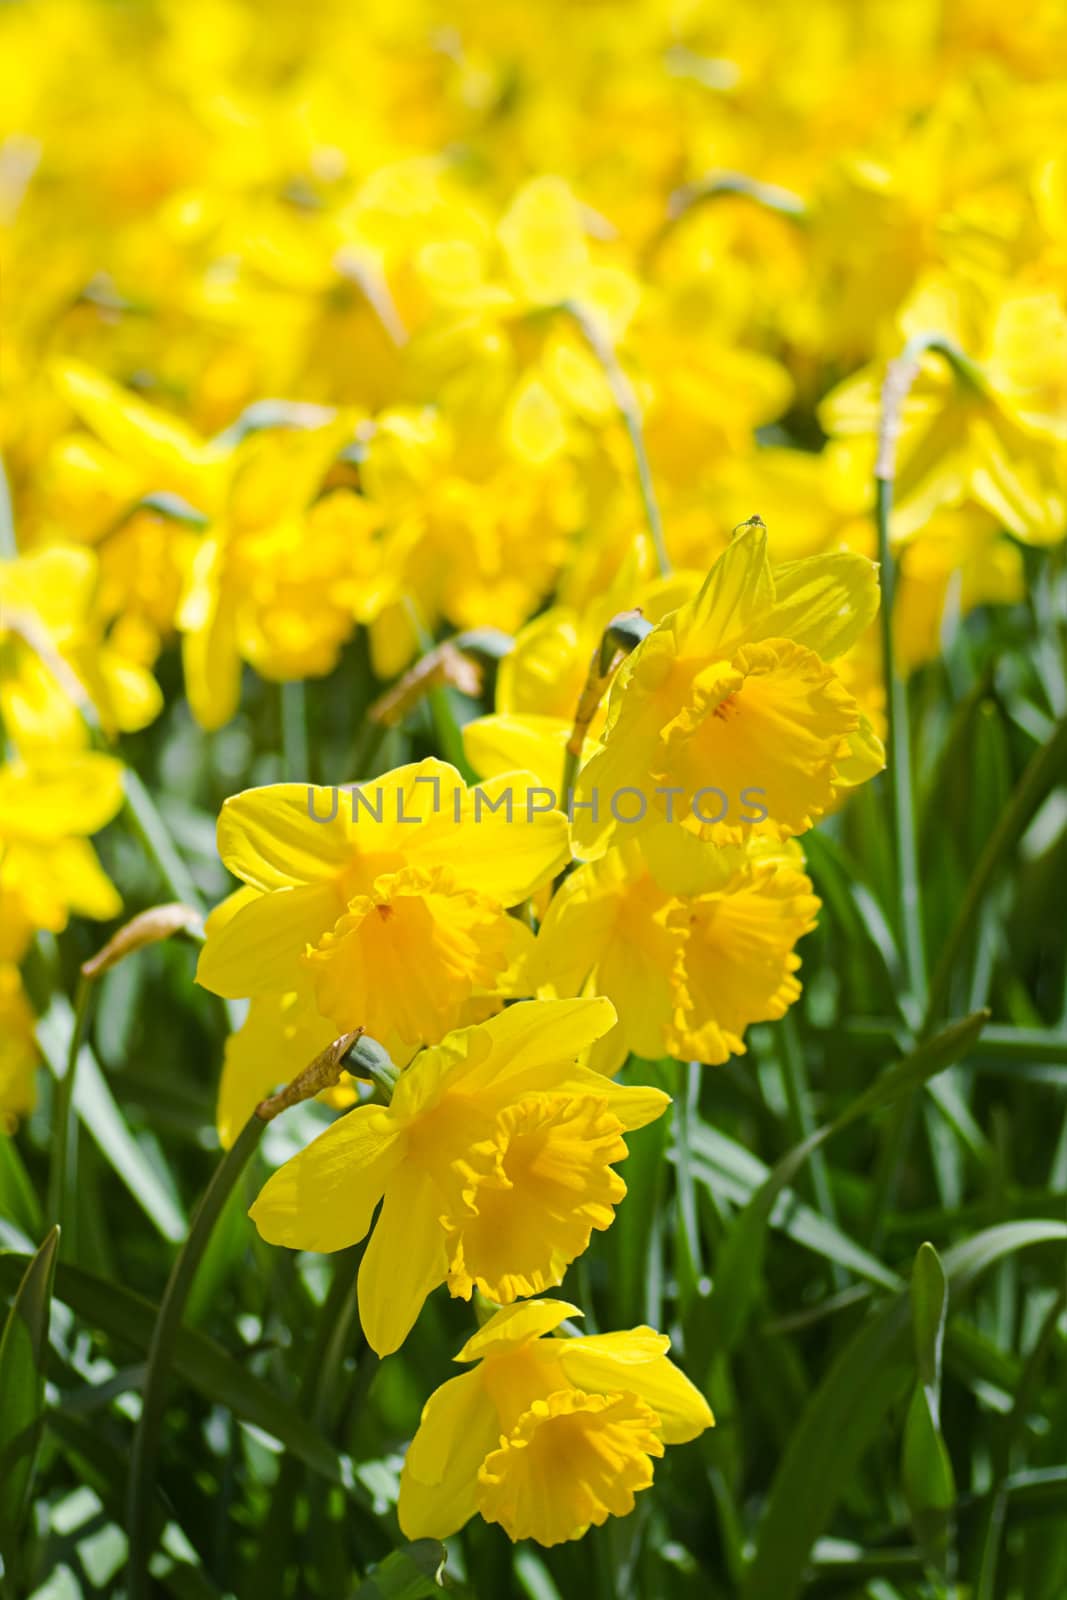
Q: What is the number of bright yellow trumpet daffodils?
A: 5